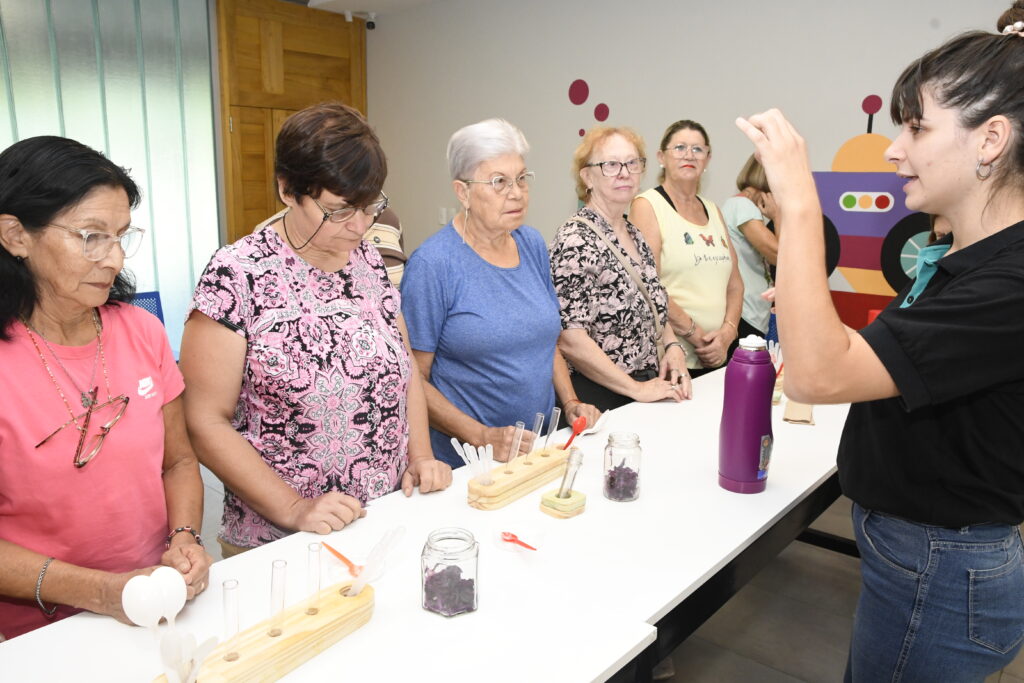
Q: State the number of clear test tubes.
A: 7